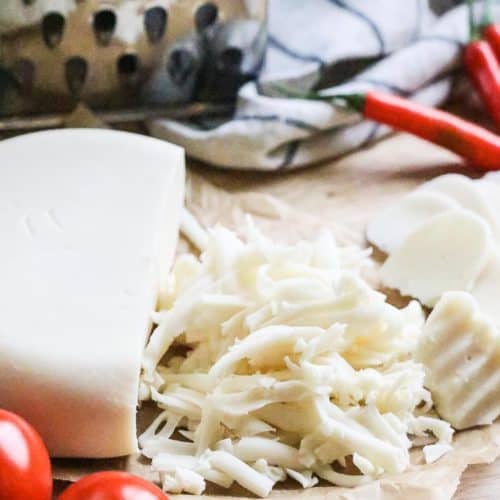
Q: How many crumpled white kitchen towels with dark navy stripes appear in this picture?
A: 1